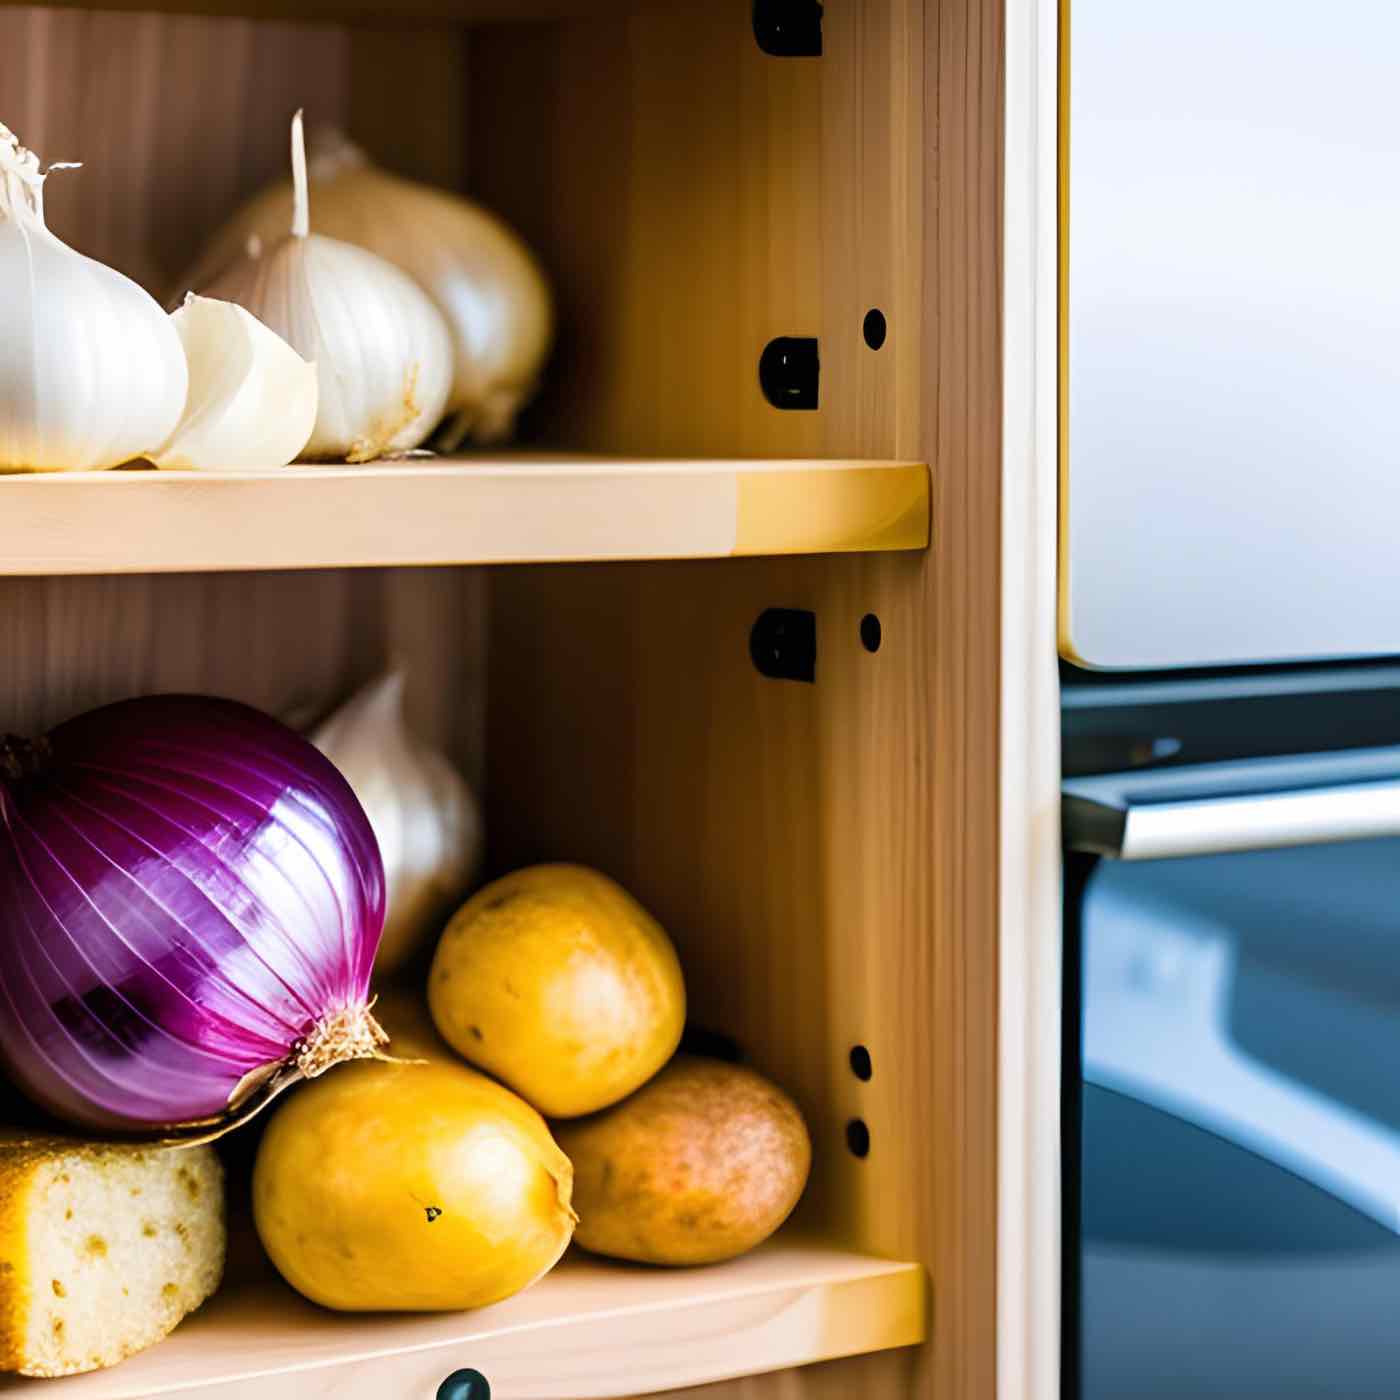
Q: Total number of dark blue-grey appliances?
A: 1